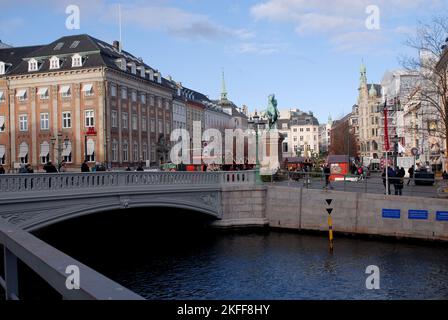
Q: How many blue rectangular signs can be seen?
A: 3